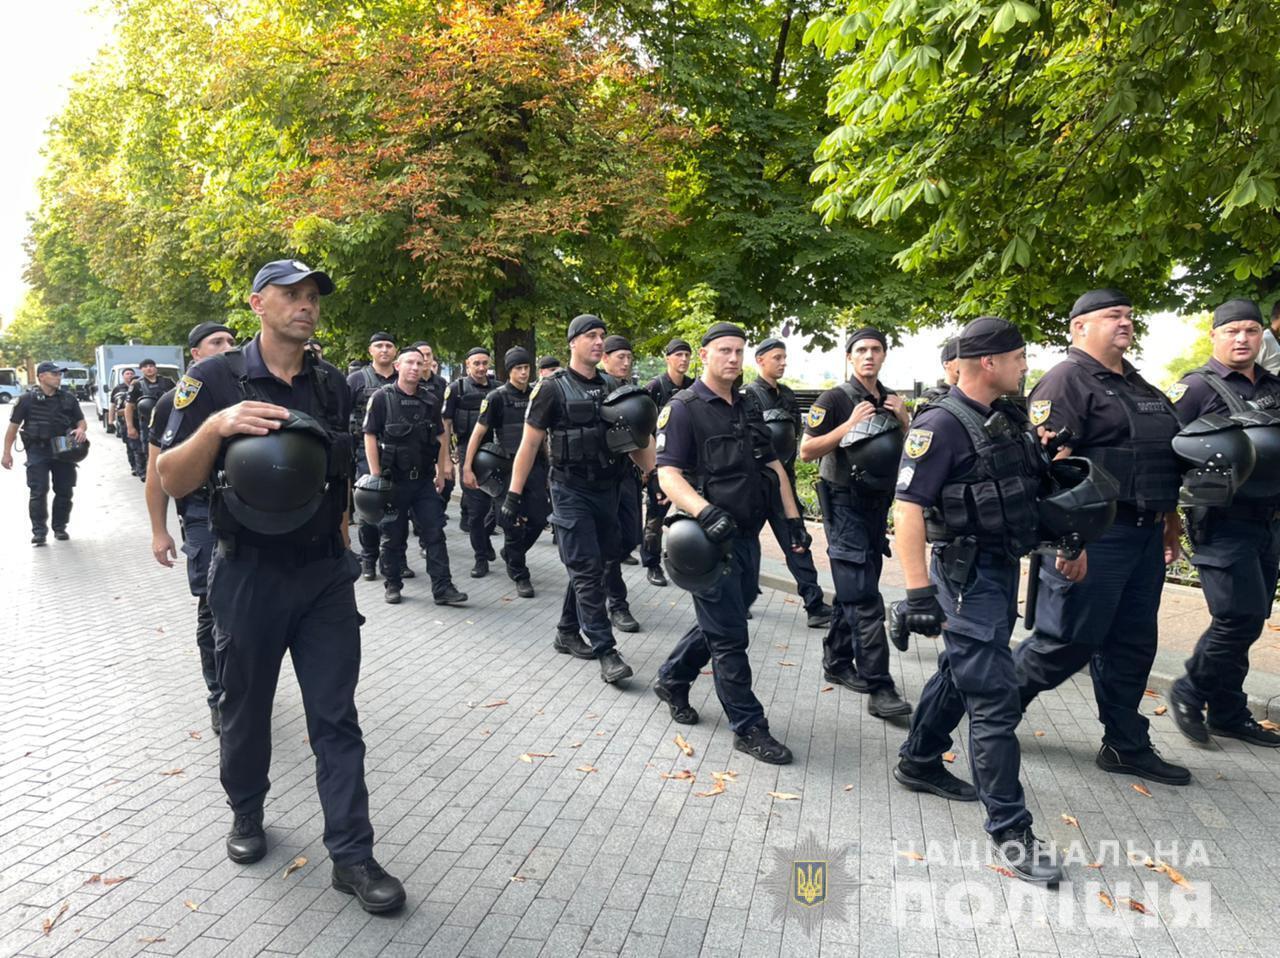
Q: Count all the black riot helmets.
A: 12